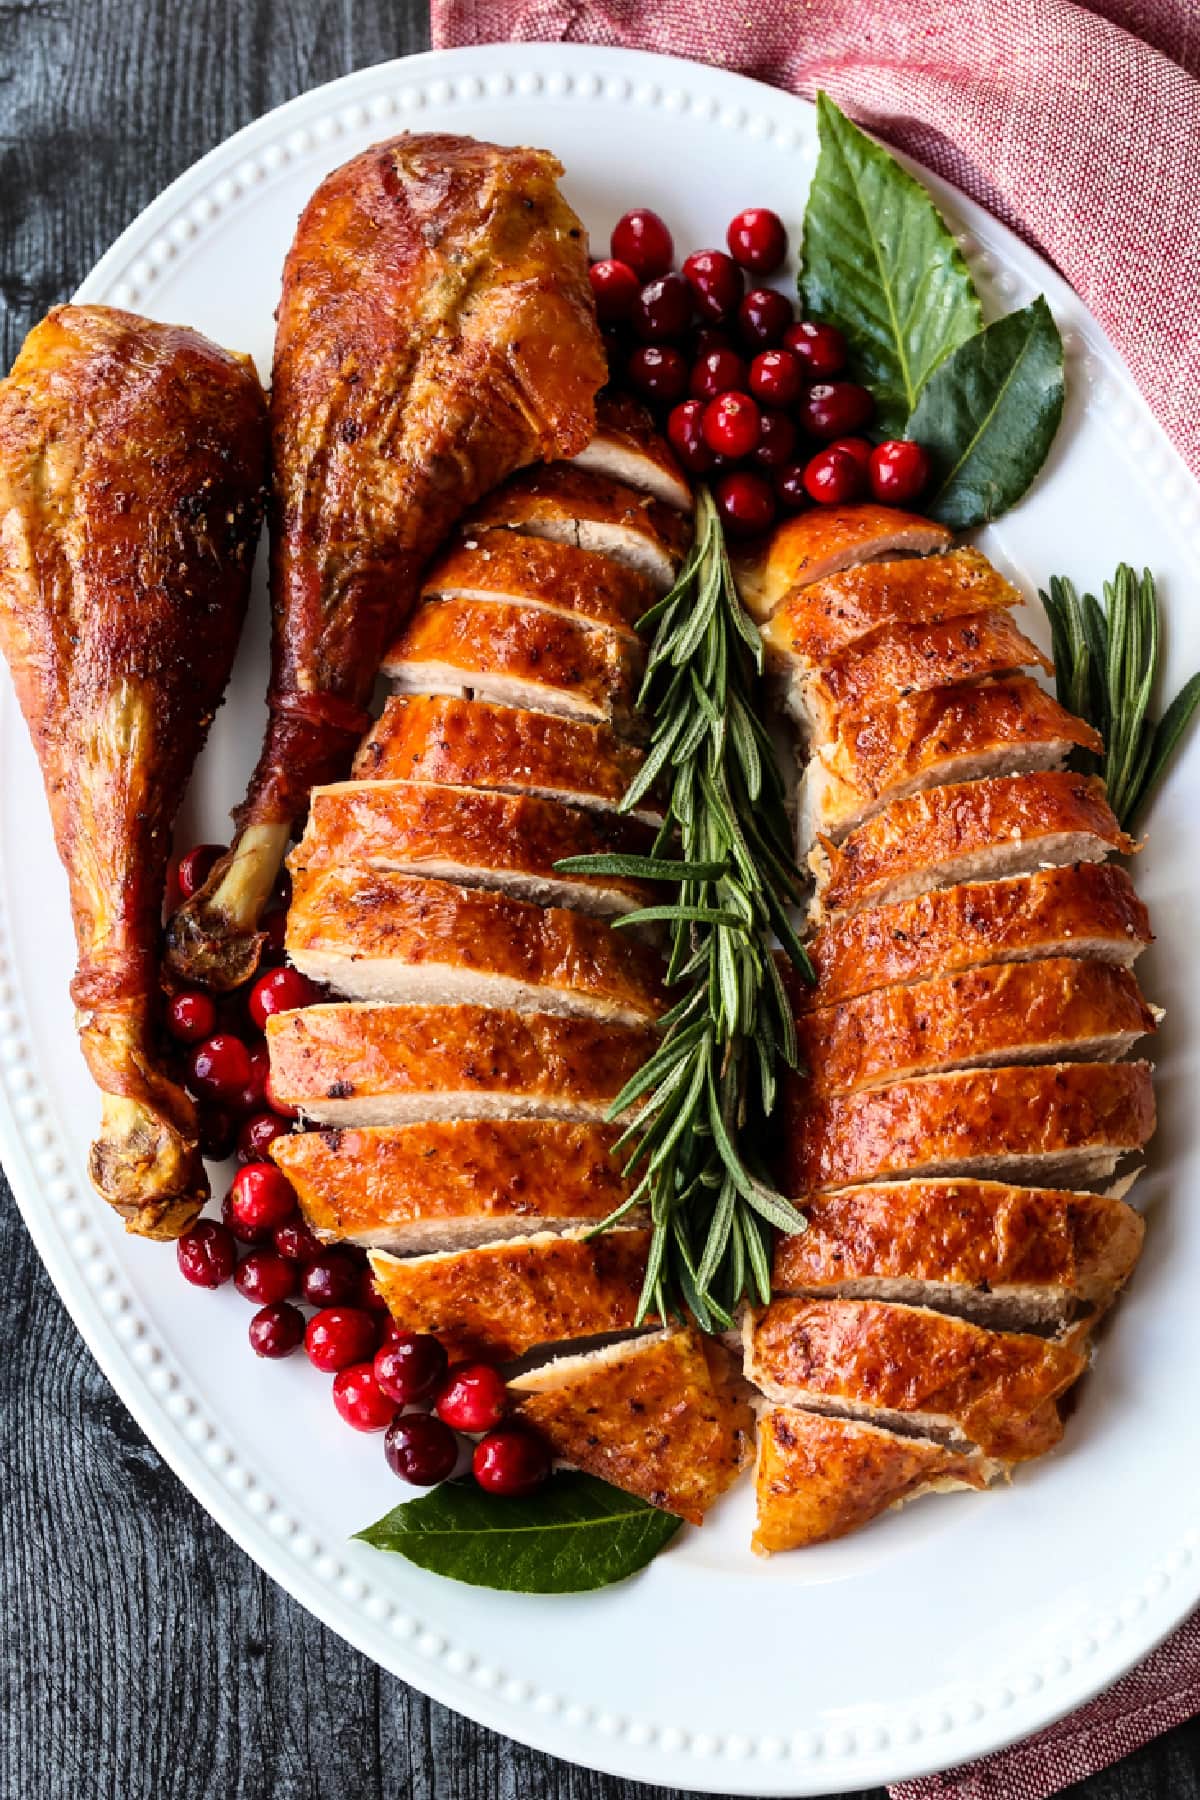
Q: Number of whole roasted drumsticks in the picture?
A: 2